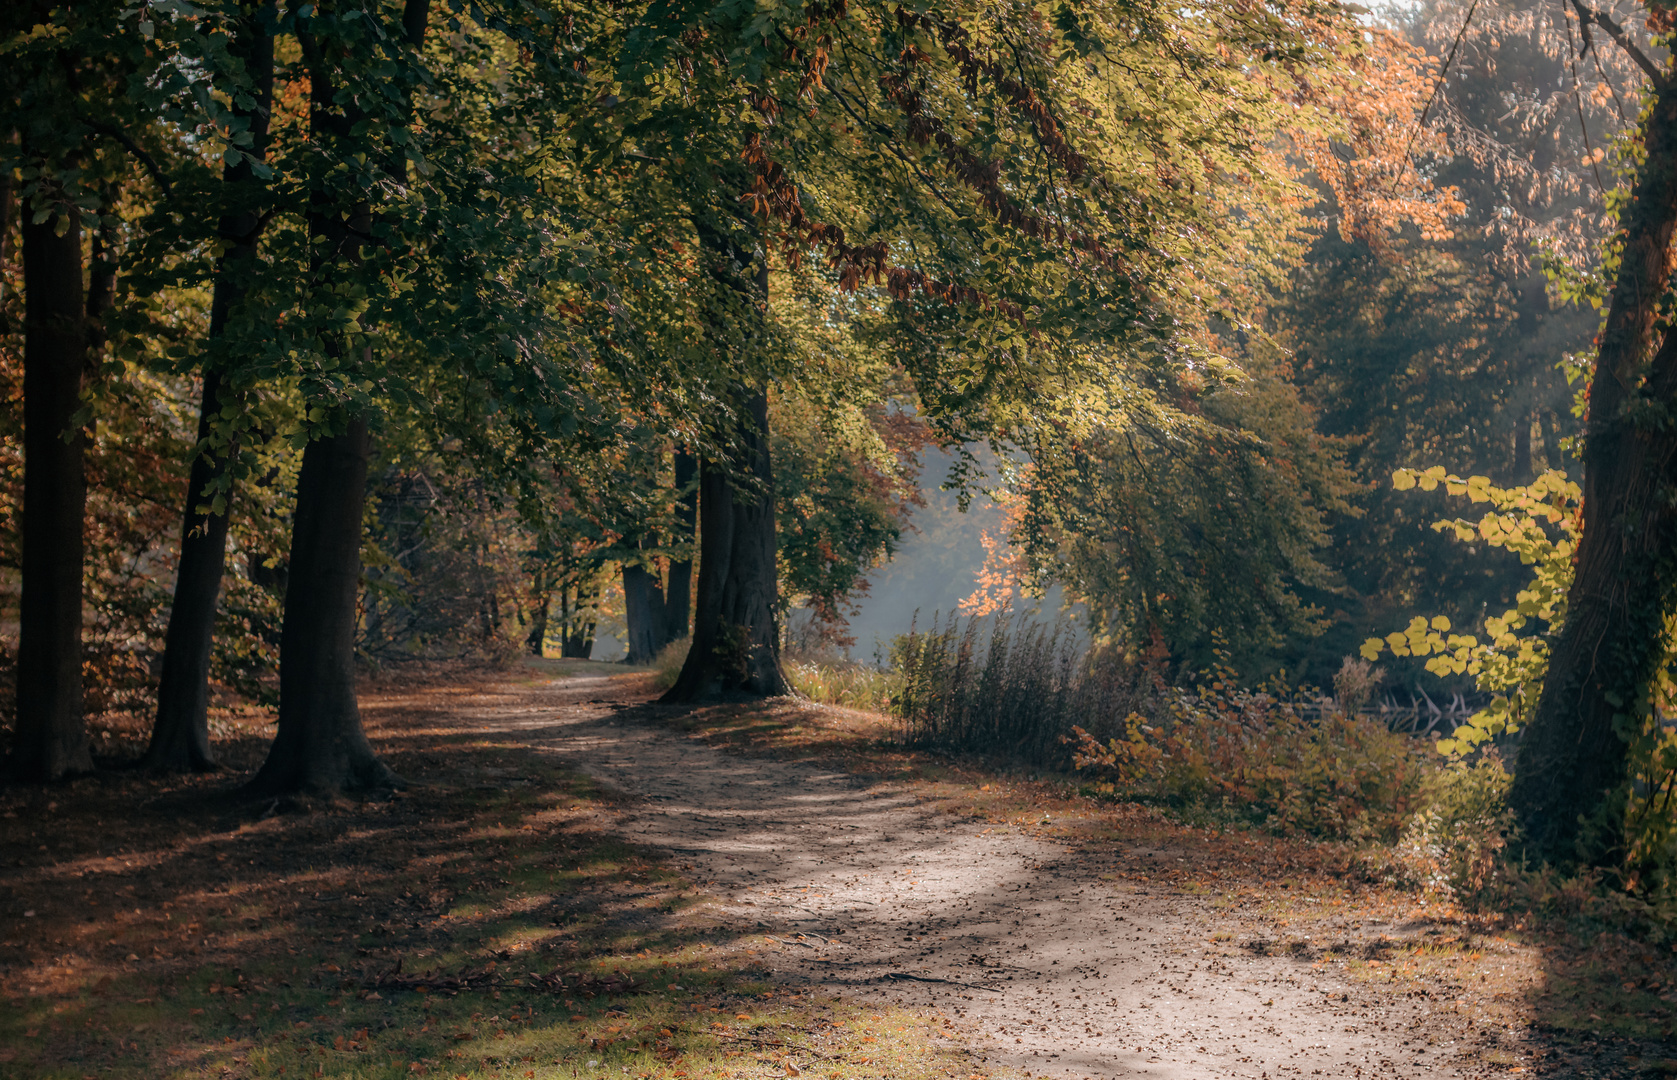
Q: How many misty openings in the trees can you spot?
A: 1